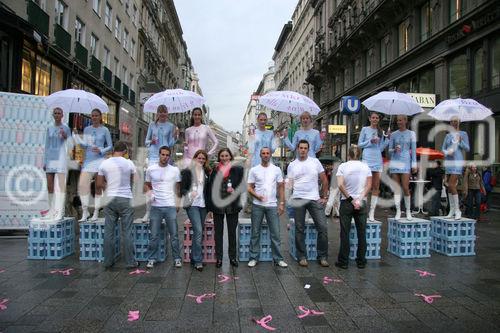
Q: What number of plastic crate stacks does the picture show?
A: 9